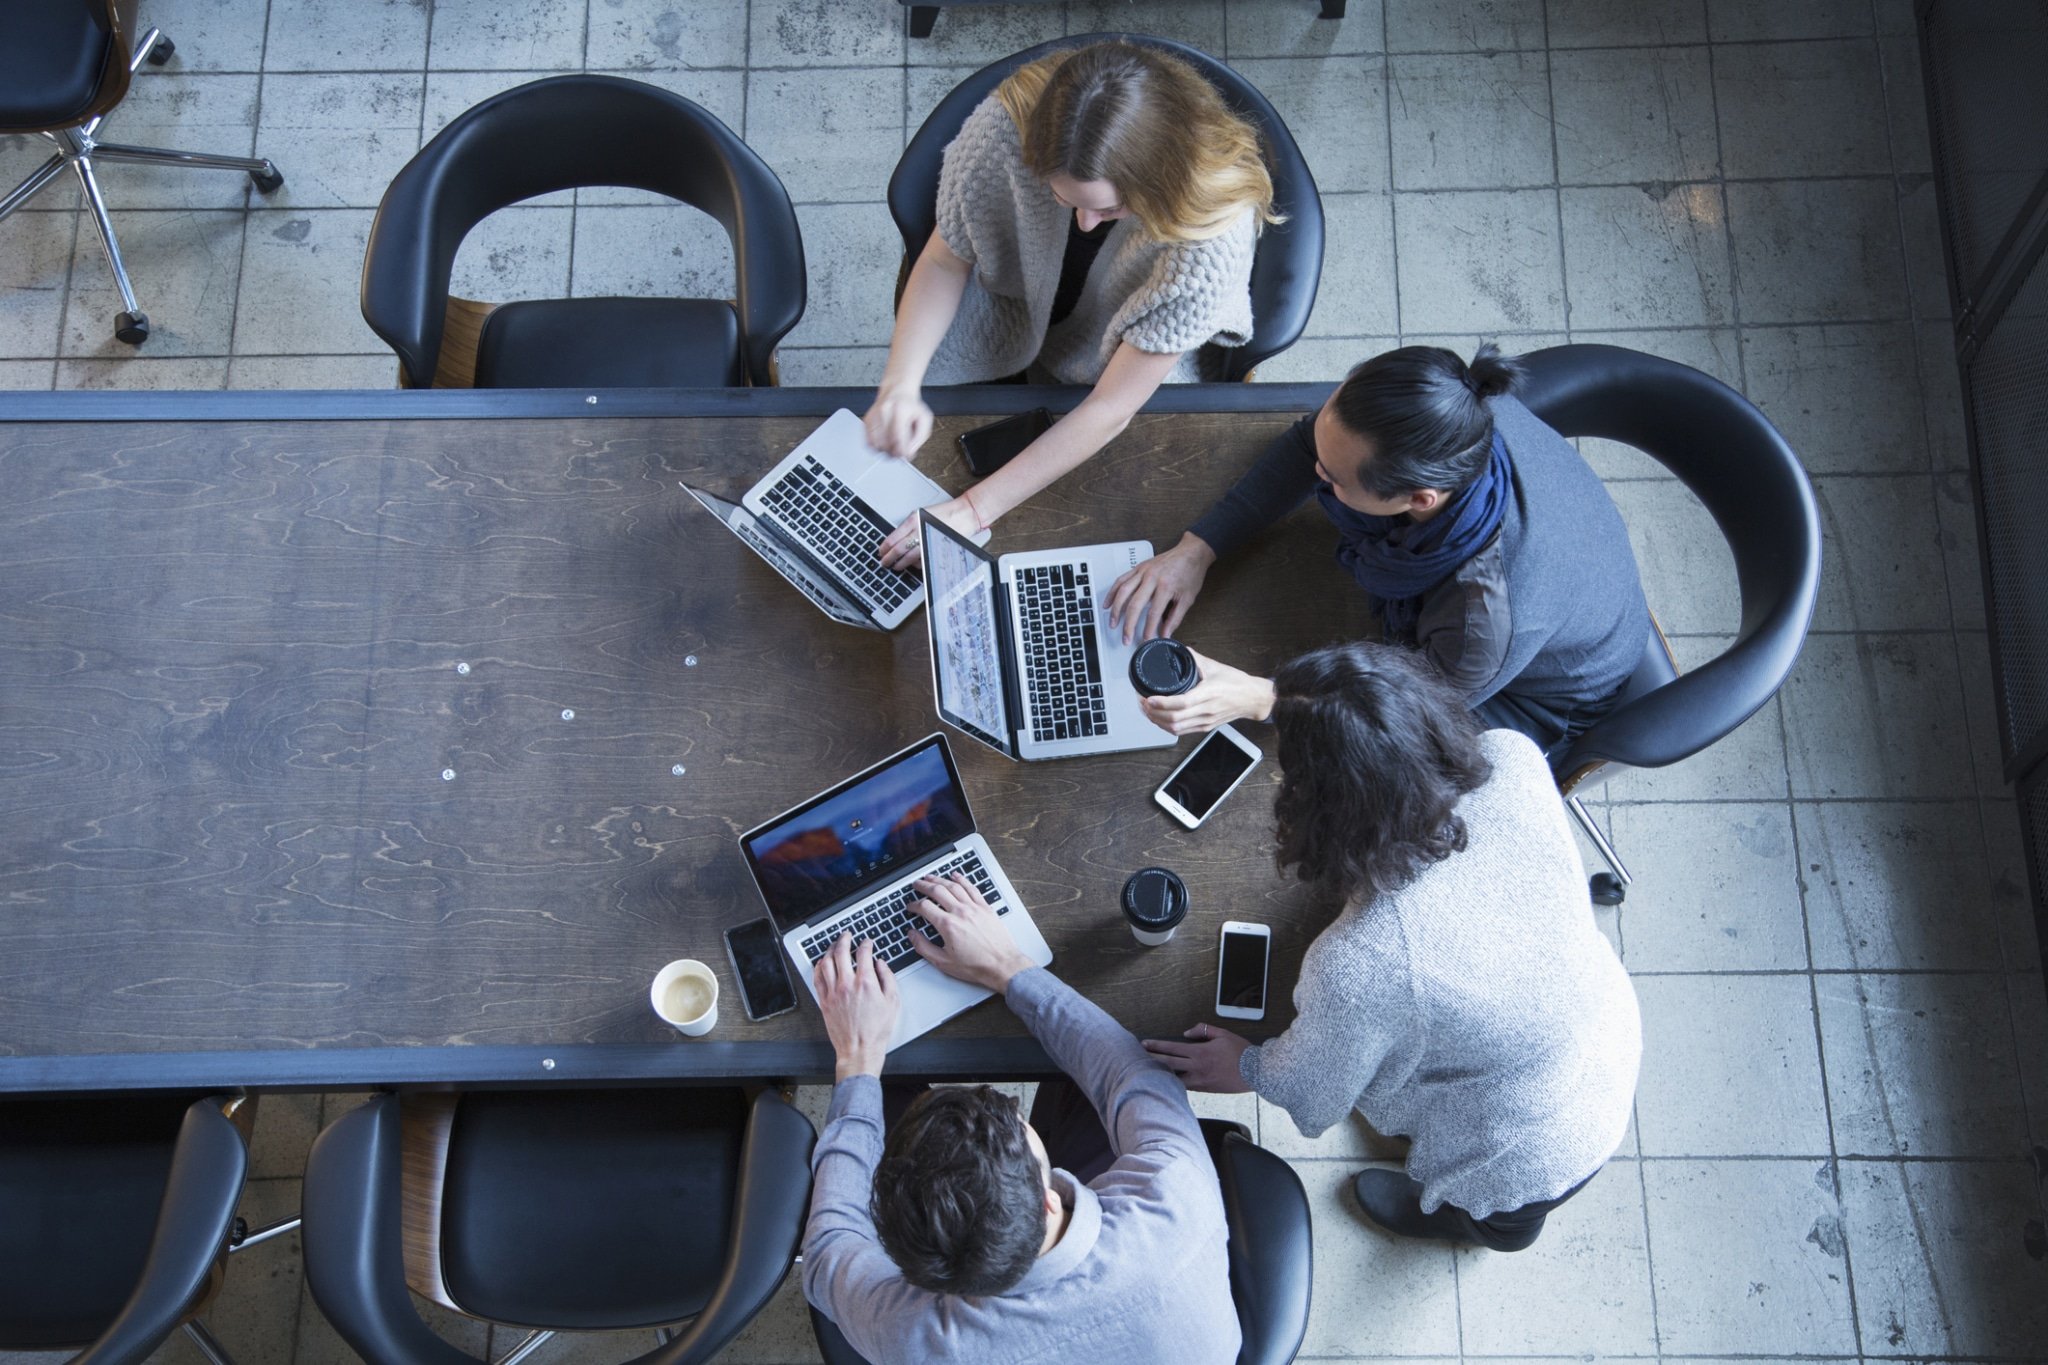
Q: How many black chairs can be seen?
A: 7